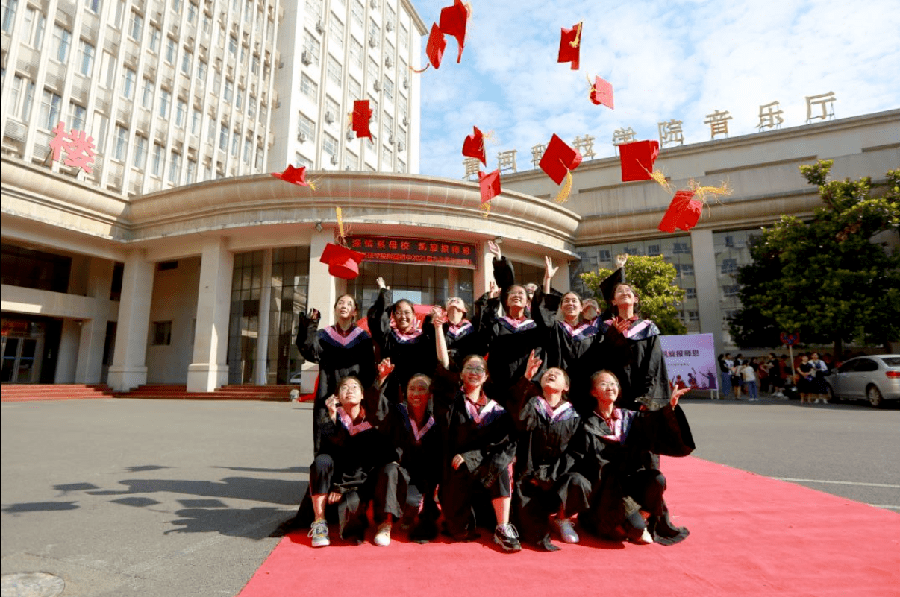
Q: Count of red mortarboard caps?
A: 12